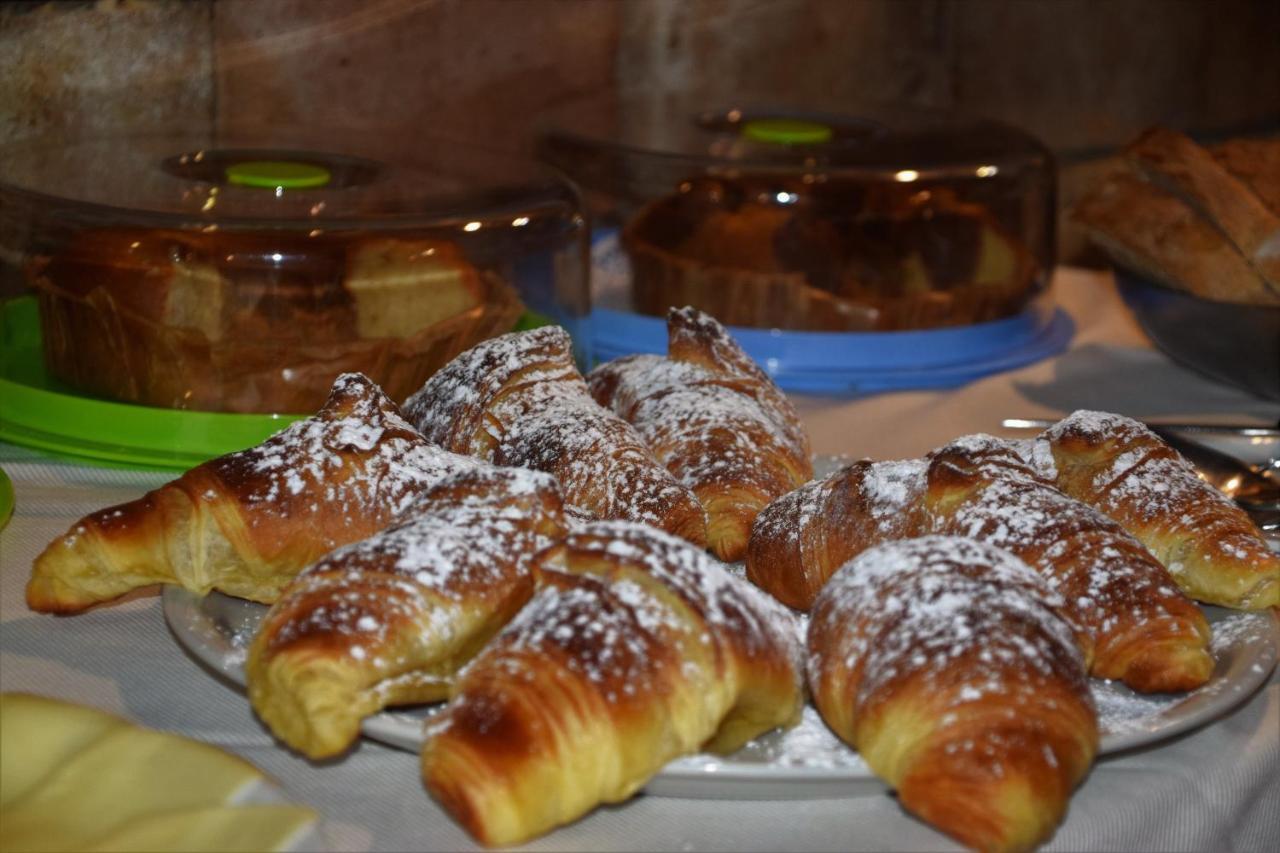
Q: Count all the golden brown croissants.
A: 8